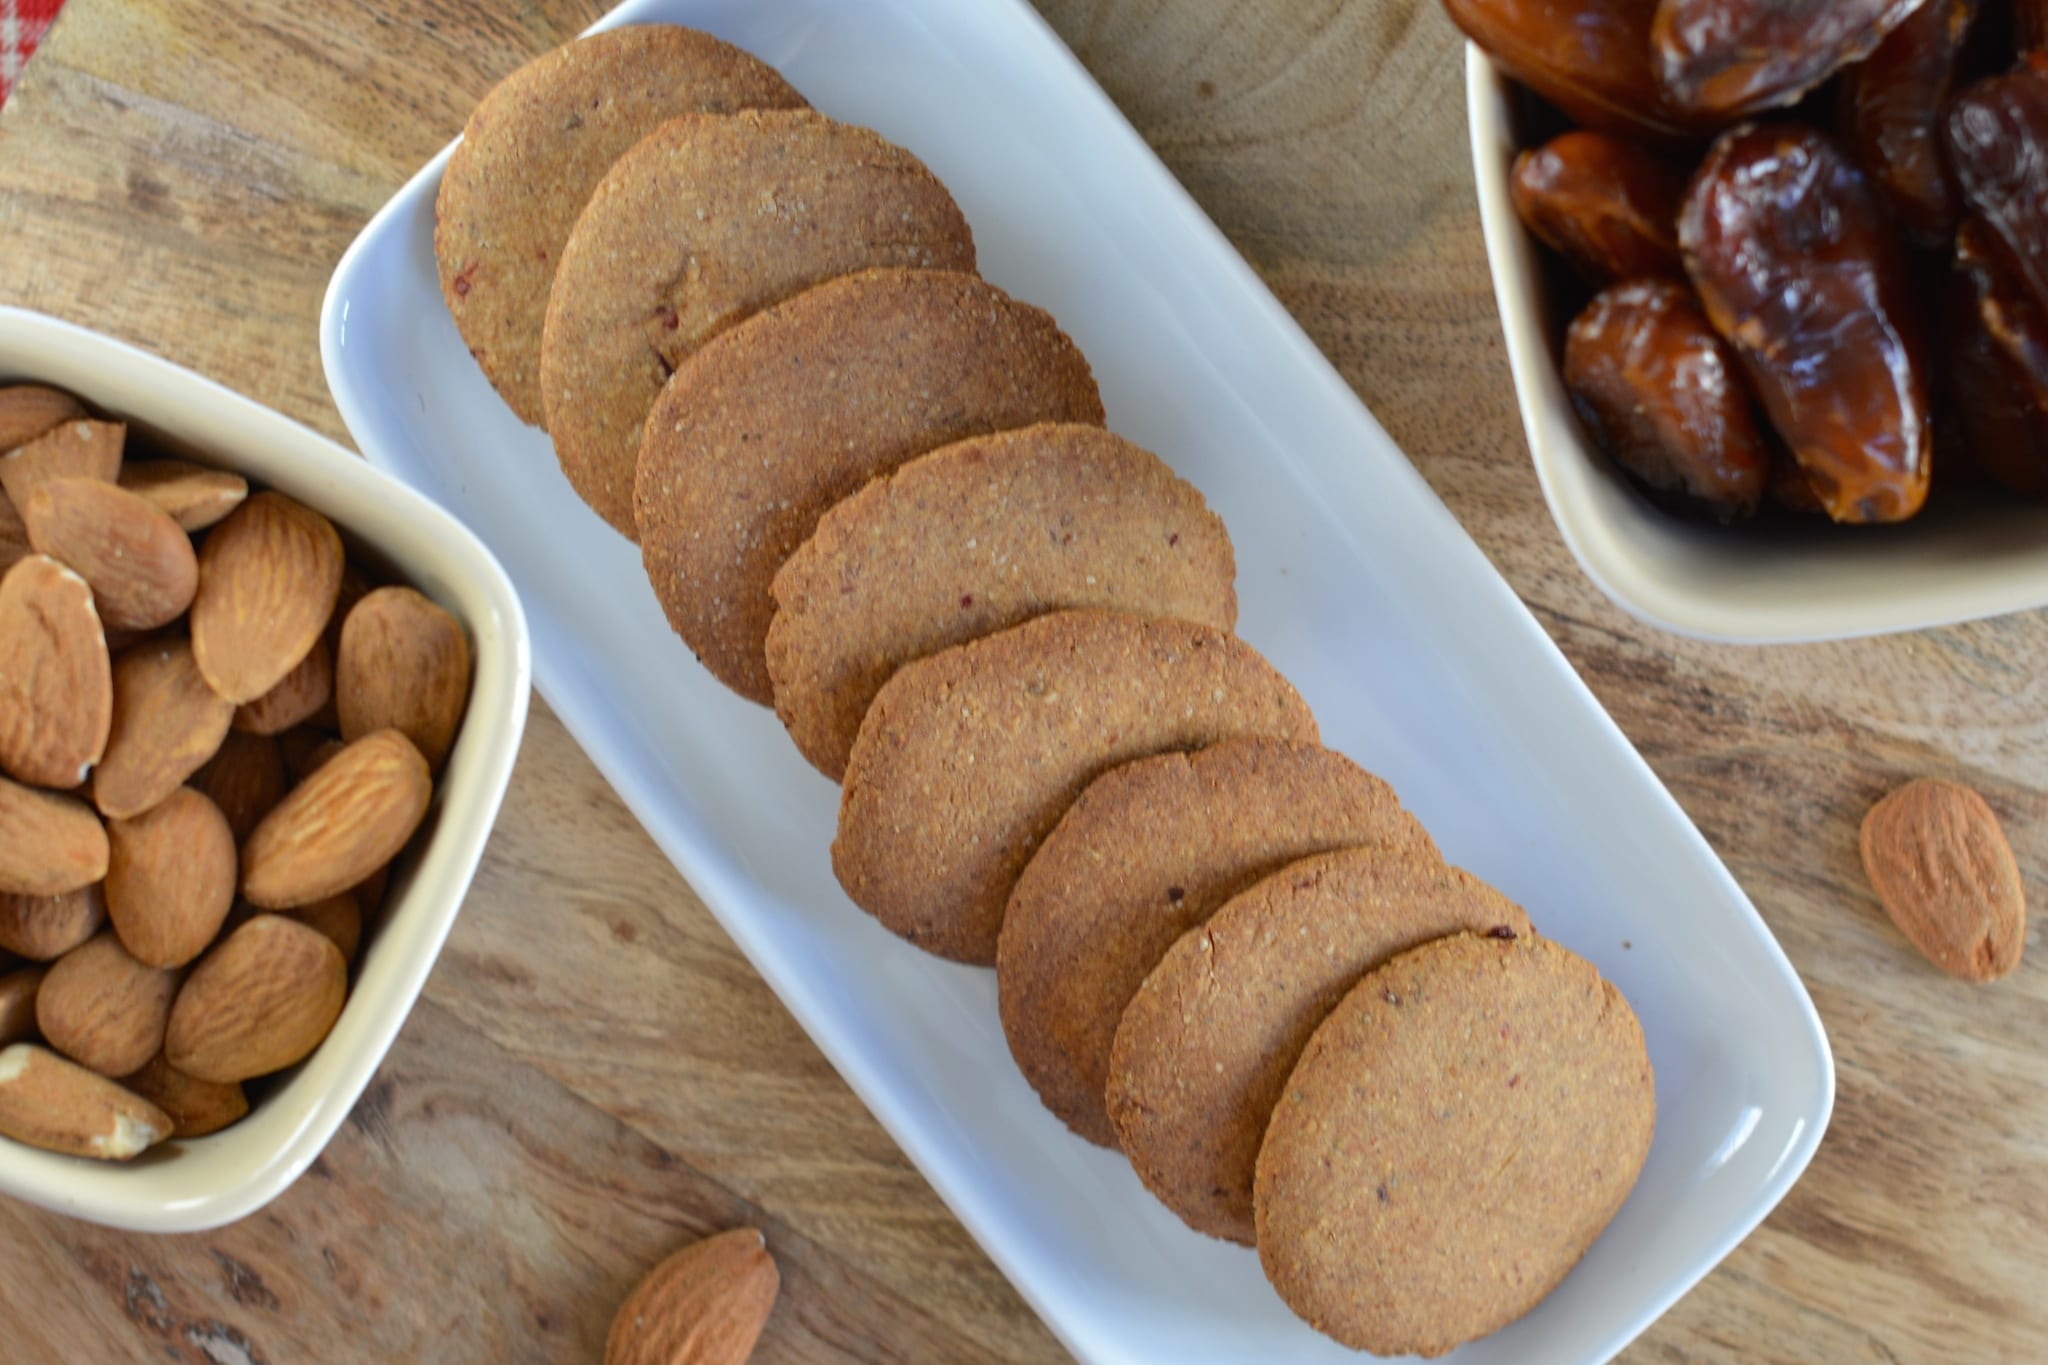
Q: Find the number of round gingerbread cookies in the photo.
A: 8